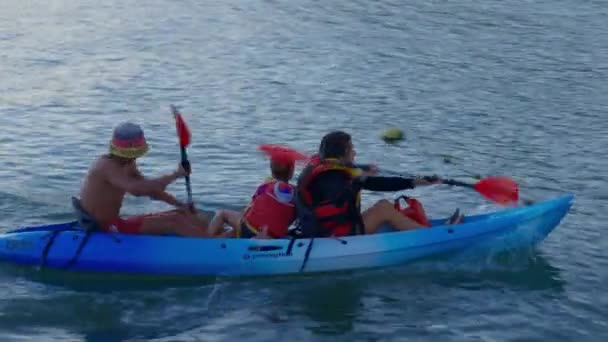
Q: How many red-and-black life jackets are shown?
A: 1